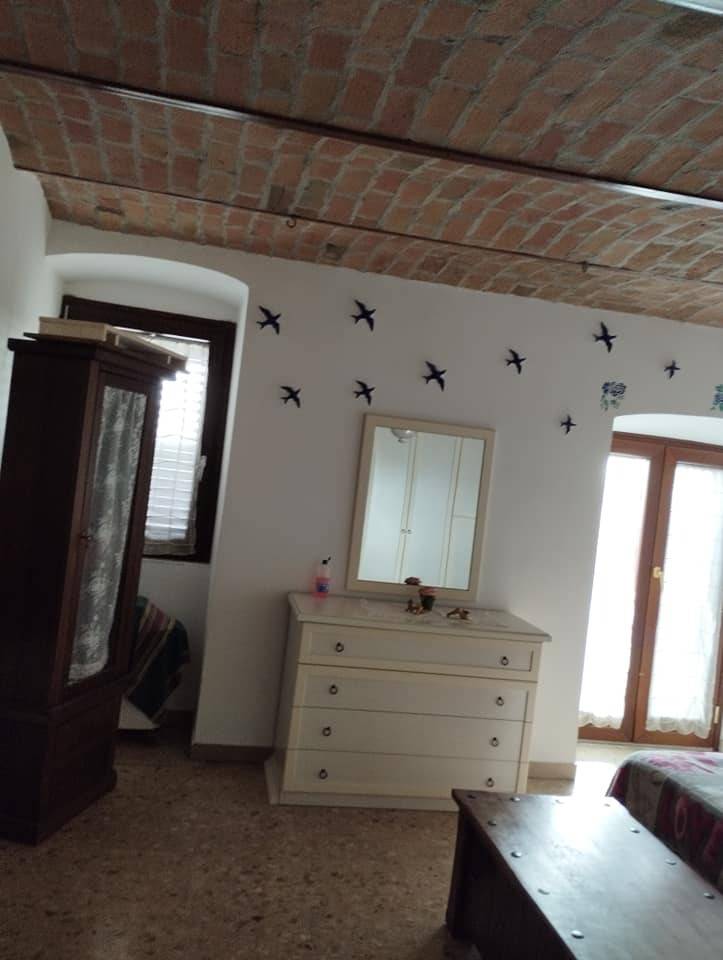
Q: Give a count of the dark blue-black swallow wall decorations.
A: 9